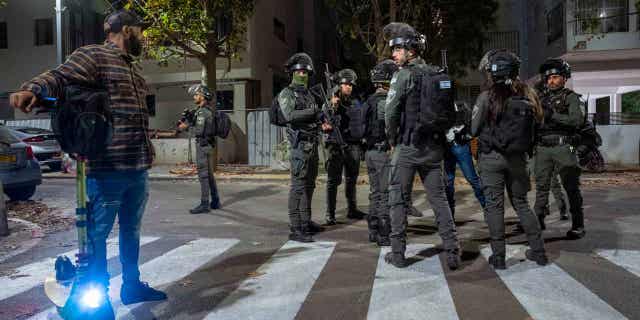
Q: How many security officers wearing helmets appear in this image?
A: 7